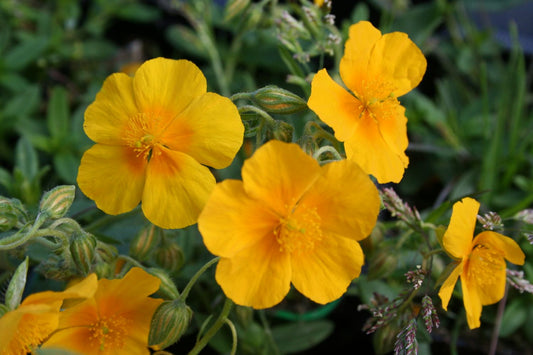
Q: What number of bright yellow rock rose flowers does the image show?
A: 6